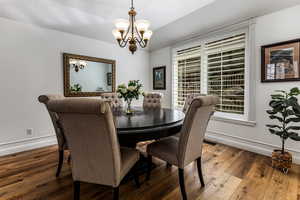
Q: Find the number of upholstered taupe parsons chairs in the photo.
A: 6